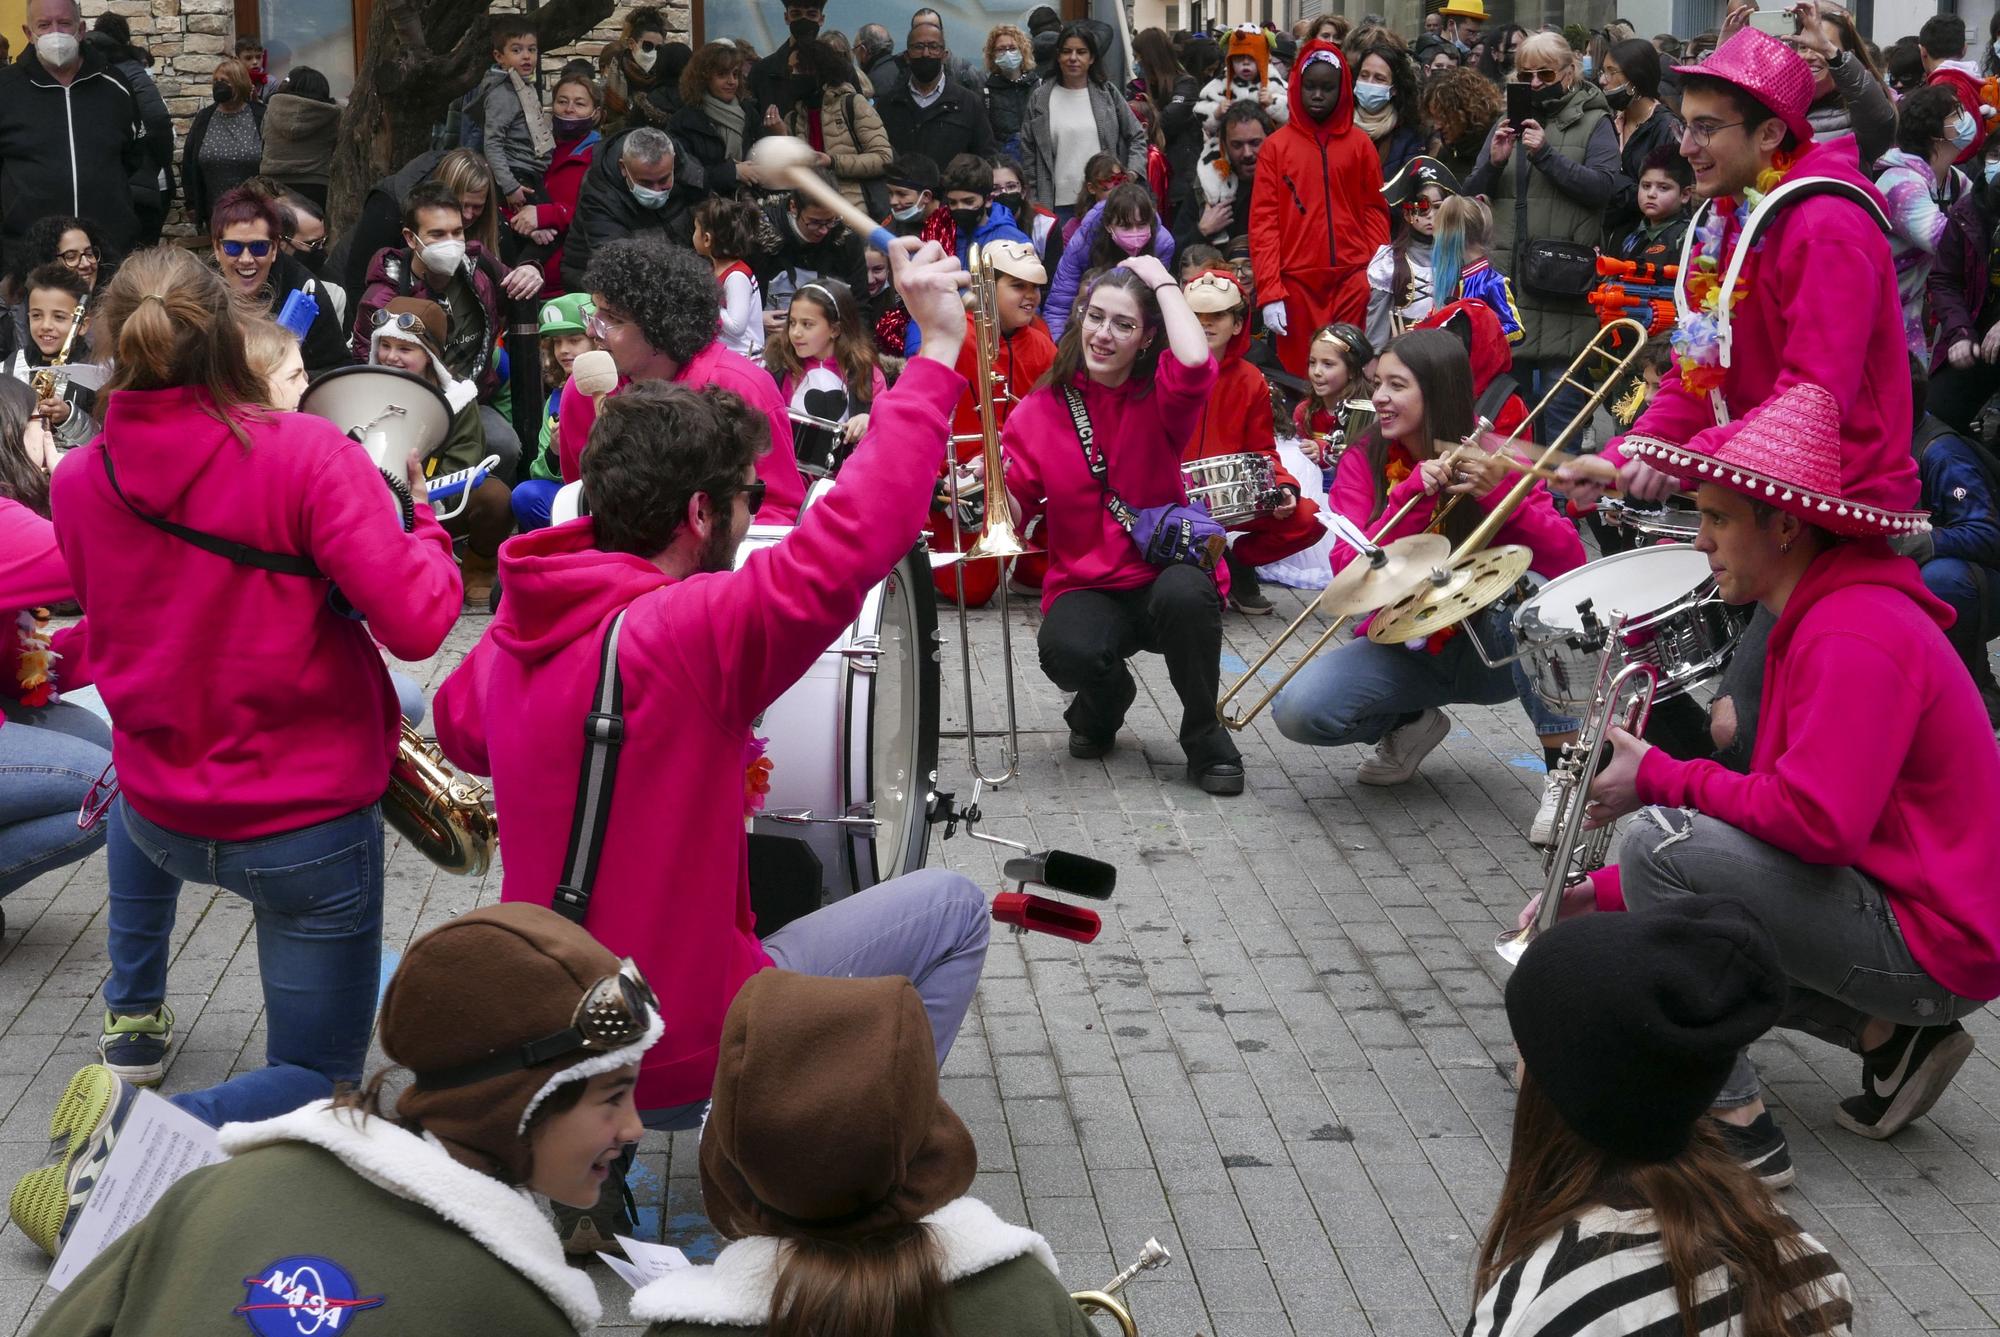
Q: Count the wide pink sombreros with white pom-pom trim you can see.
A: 1